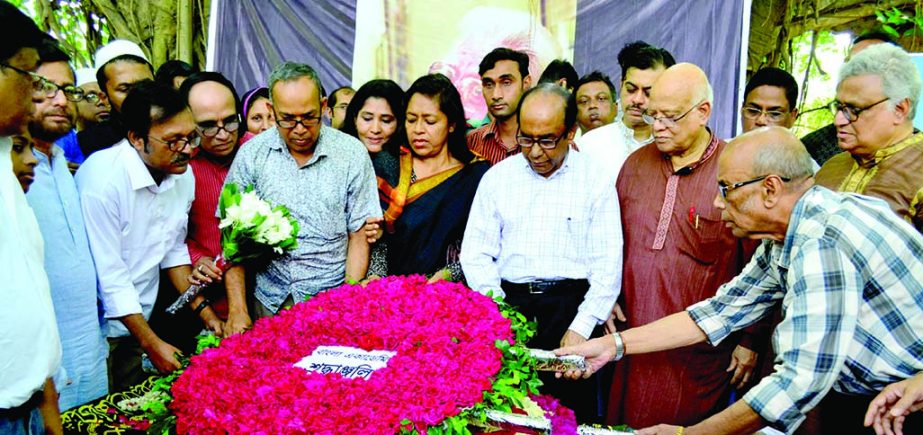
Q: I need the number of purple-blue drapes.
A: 2